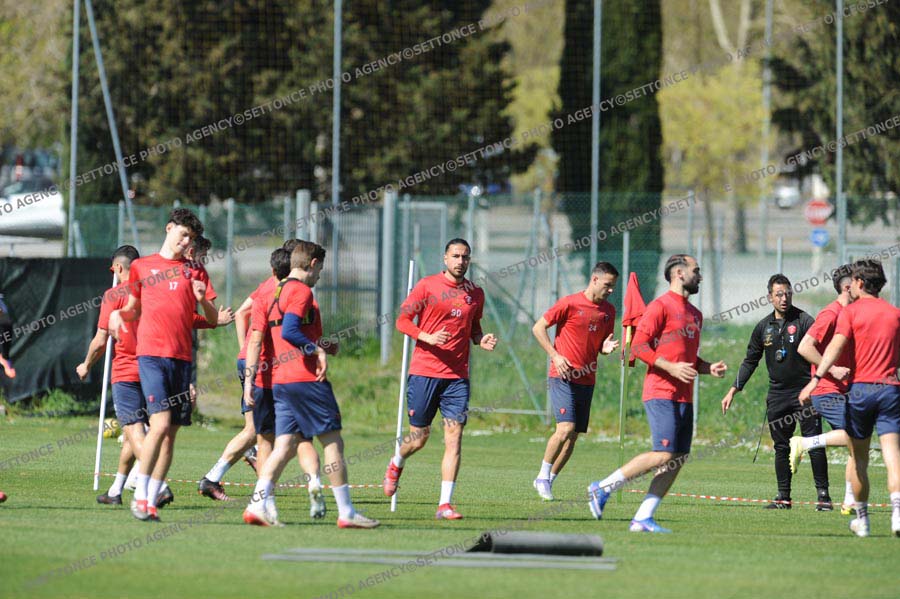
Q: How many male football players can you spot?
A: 11